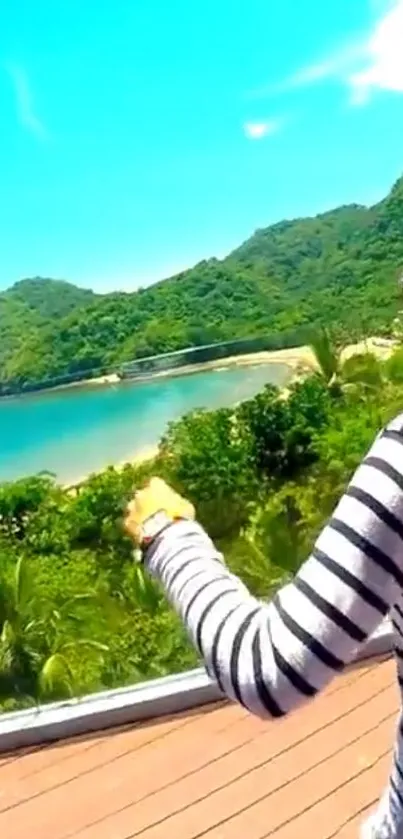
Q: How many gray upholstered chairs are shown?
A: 0